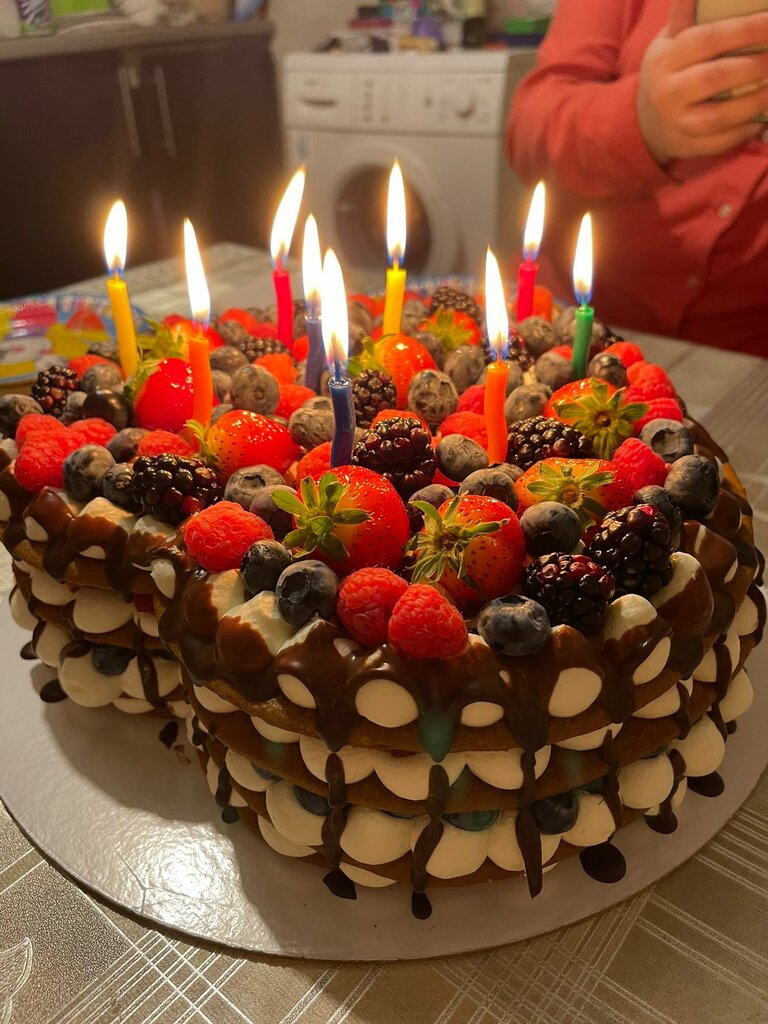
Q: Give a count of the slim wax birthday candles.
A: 9